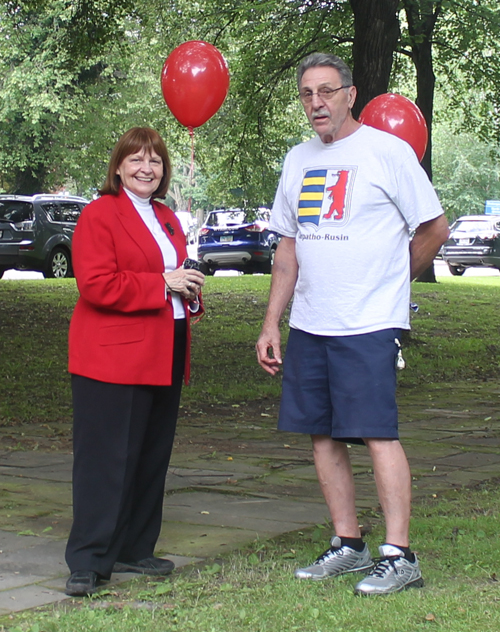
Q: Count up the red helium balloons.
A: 2